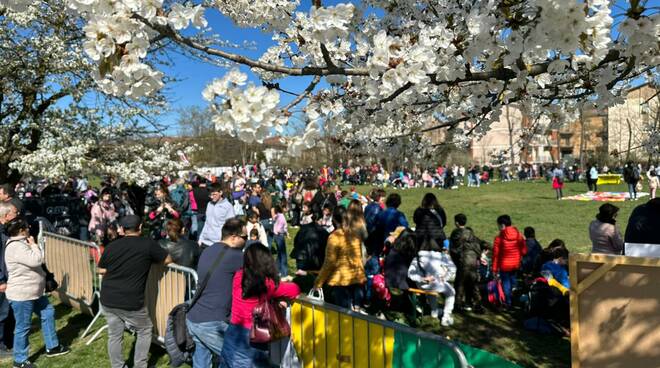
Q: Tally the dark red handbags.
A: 1